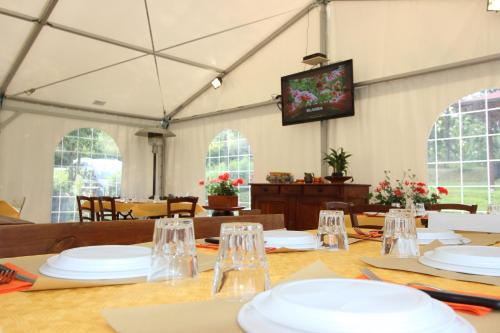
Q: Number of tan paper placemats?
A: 5